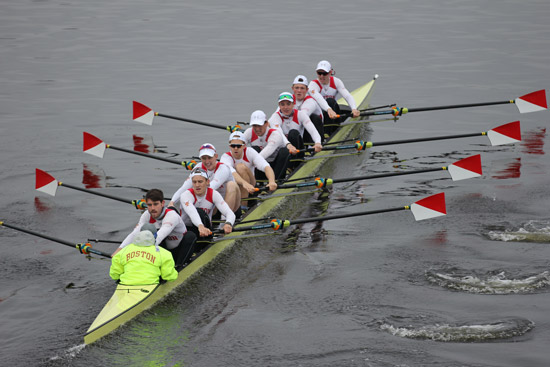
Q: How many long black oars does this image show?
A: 8